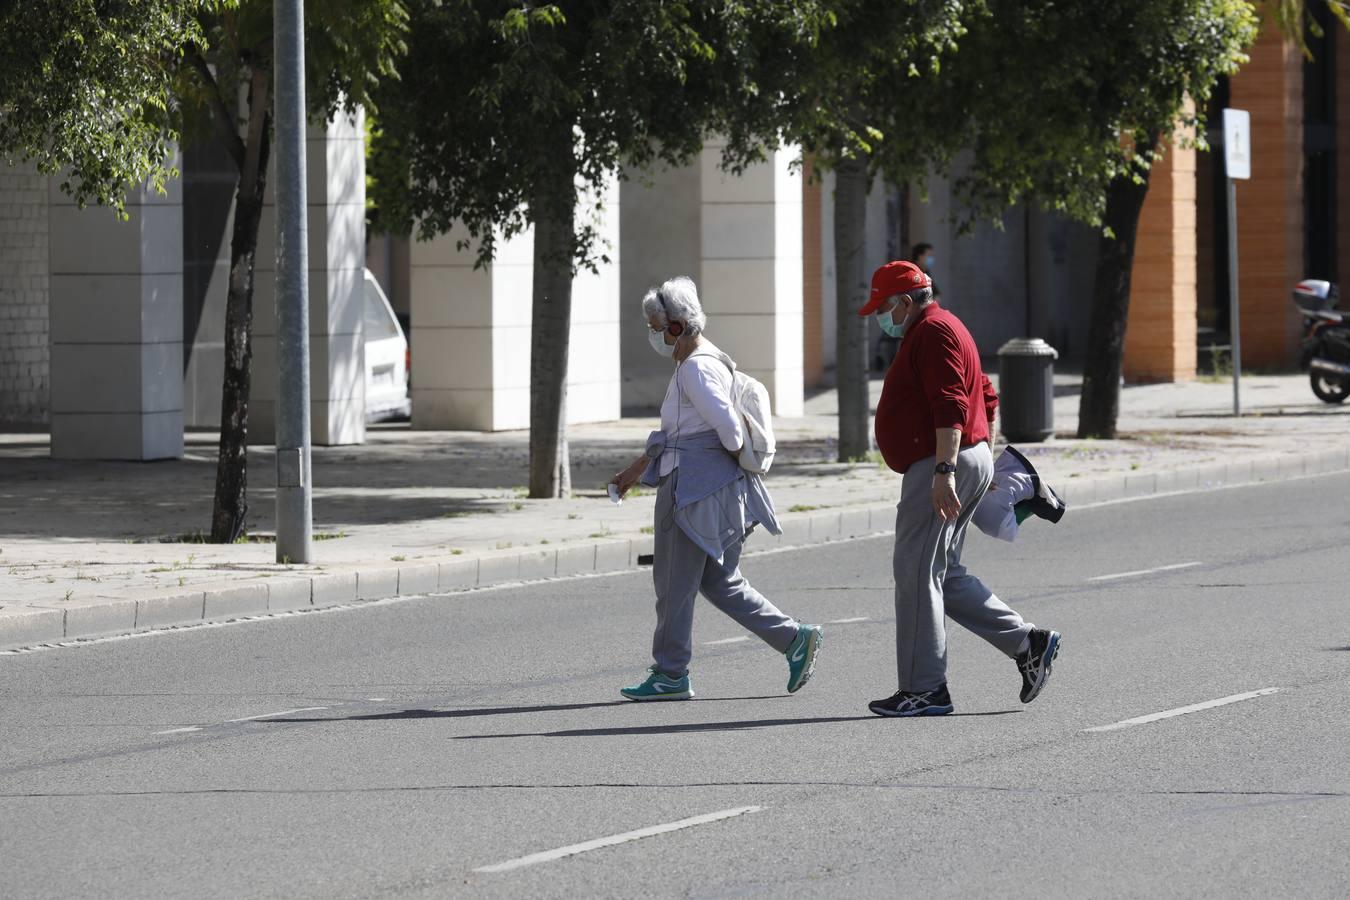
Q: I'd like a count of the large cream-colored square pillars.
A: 4